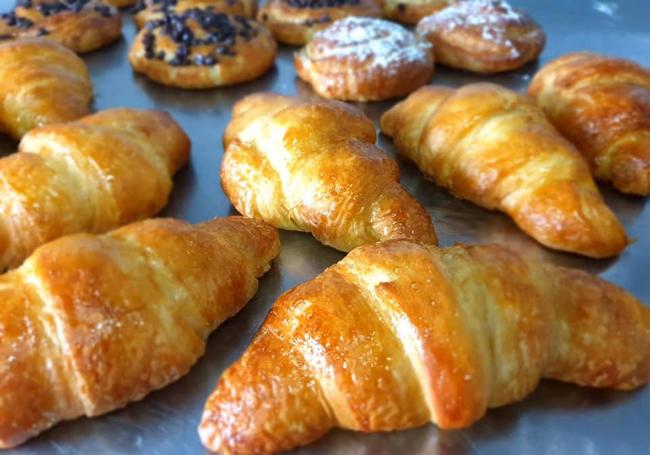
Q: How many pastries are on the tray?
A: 15